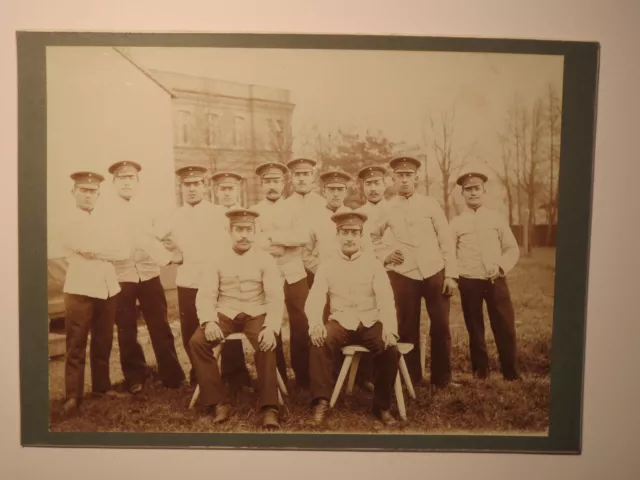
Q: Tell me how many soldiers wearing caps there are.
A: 12